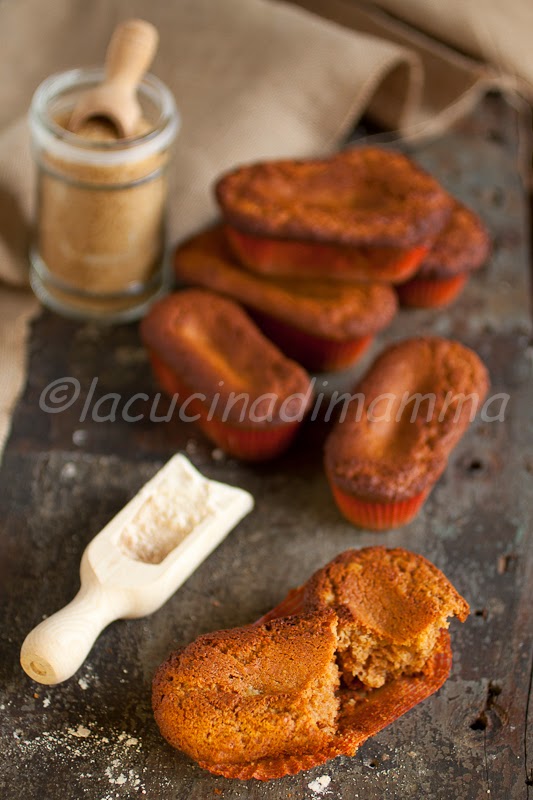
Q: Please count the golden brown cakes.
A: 6